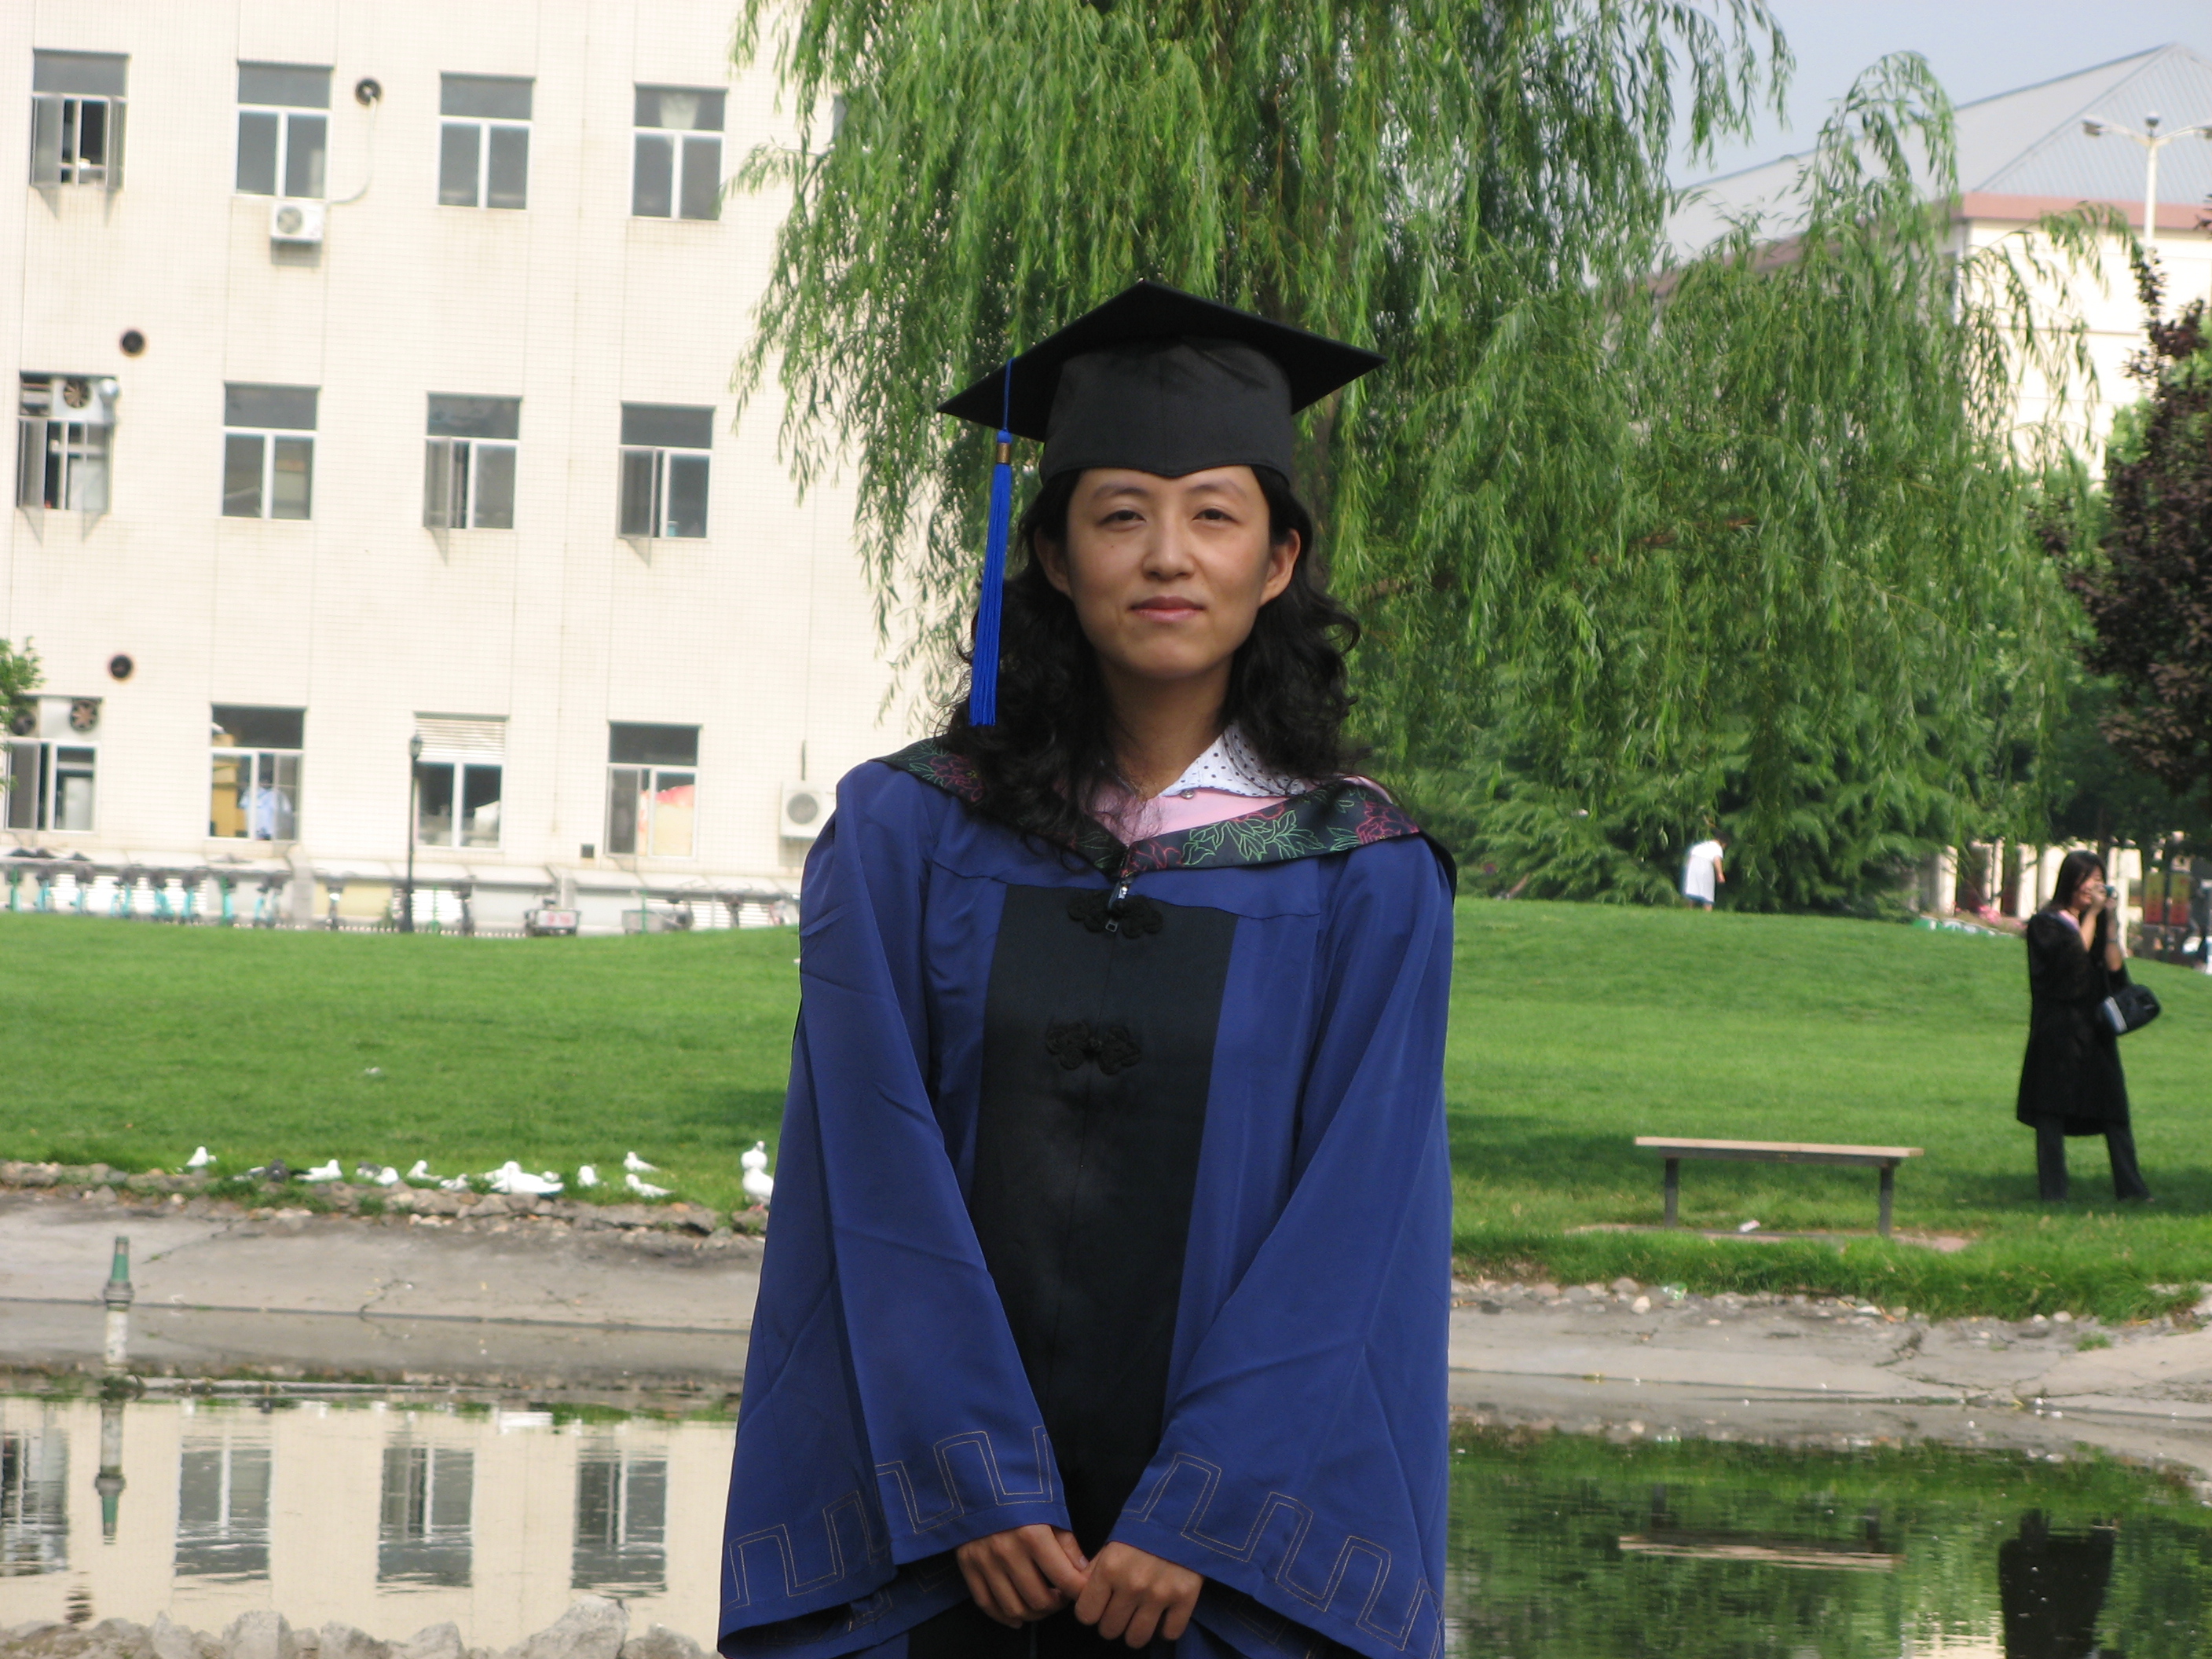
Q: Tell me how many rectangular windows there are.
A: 12